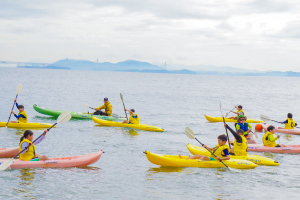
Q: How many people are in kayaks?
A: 10